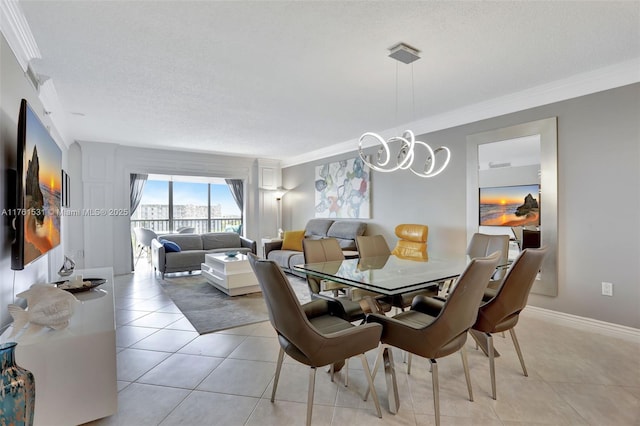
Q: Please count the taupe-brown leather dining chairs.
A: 6